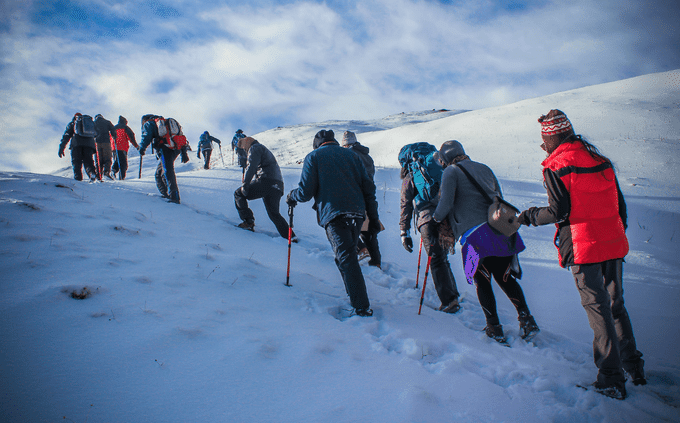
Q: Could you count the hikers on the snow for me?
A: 12